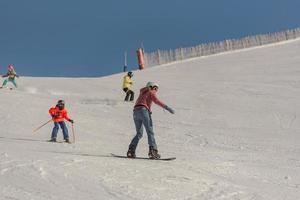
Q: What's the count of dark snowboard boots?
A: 2